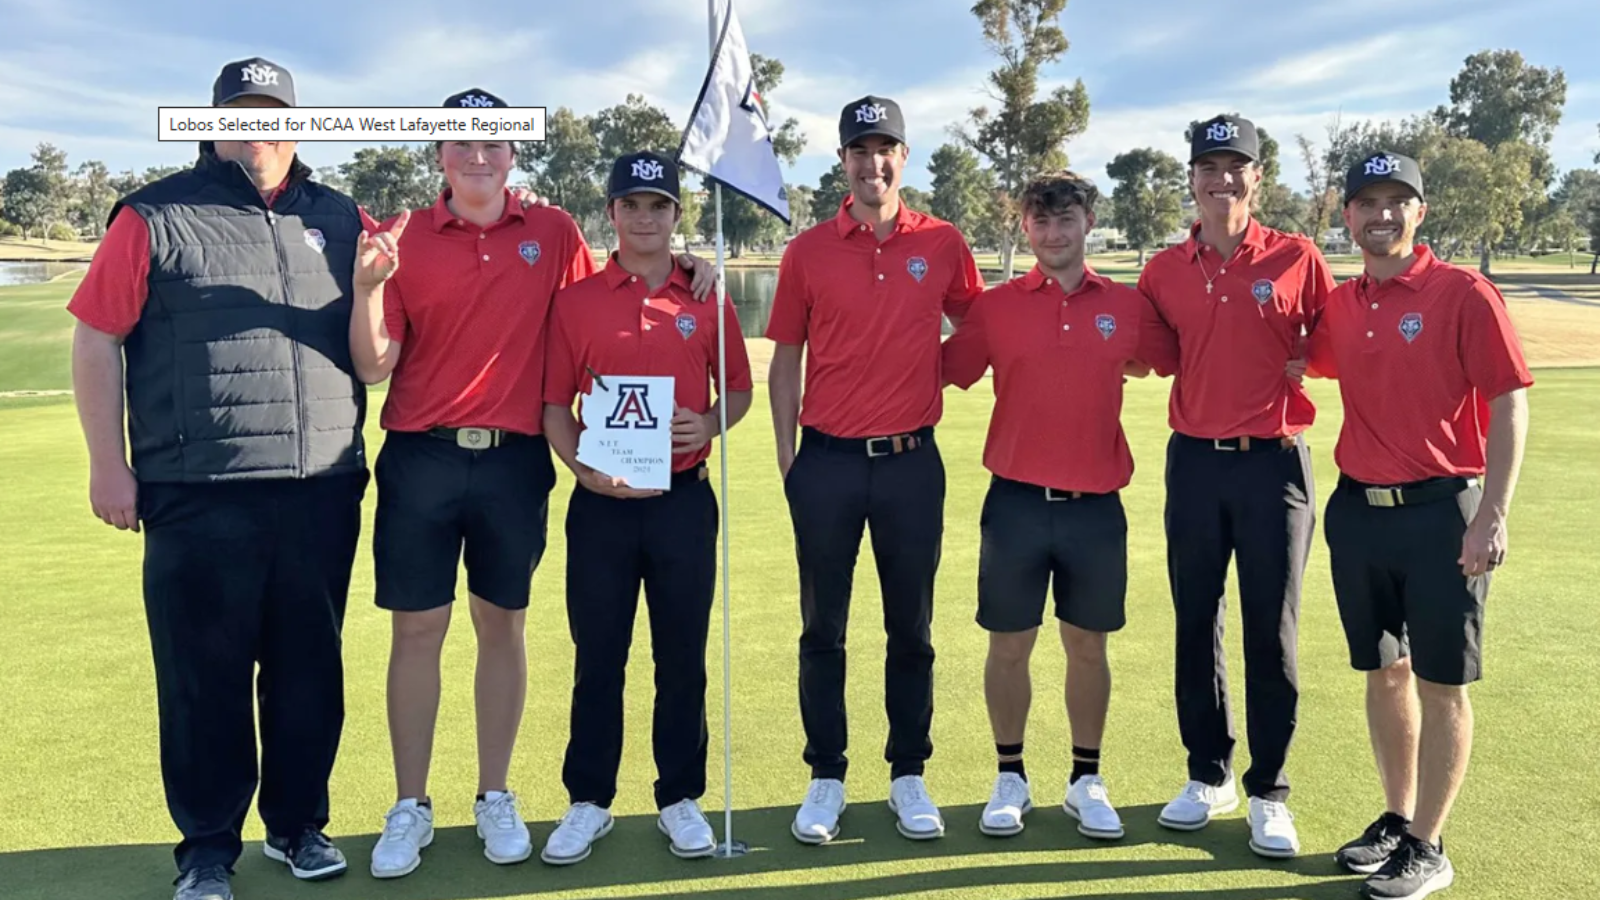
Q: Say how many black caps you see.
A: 6